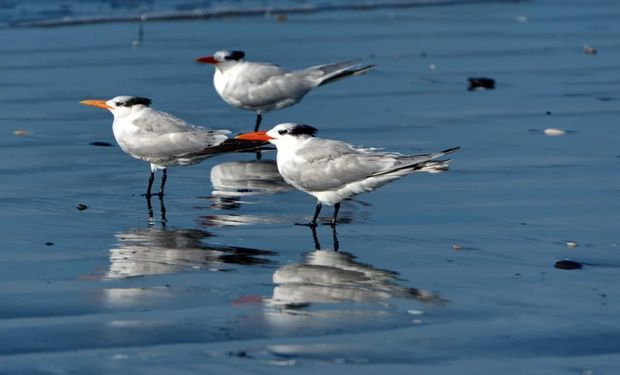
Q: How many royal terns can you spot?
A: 3